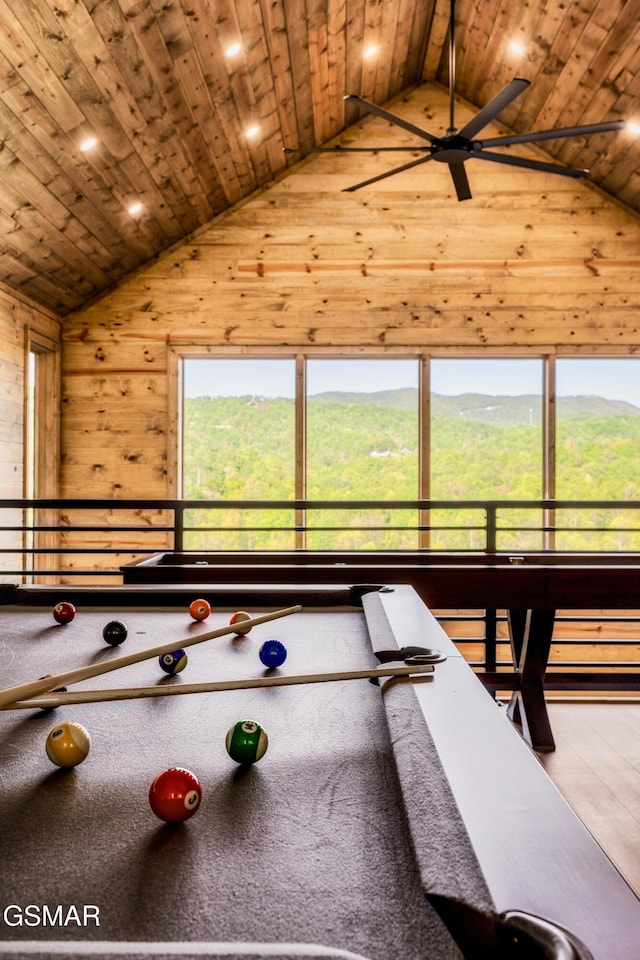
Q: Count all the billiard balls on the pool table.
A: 10